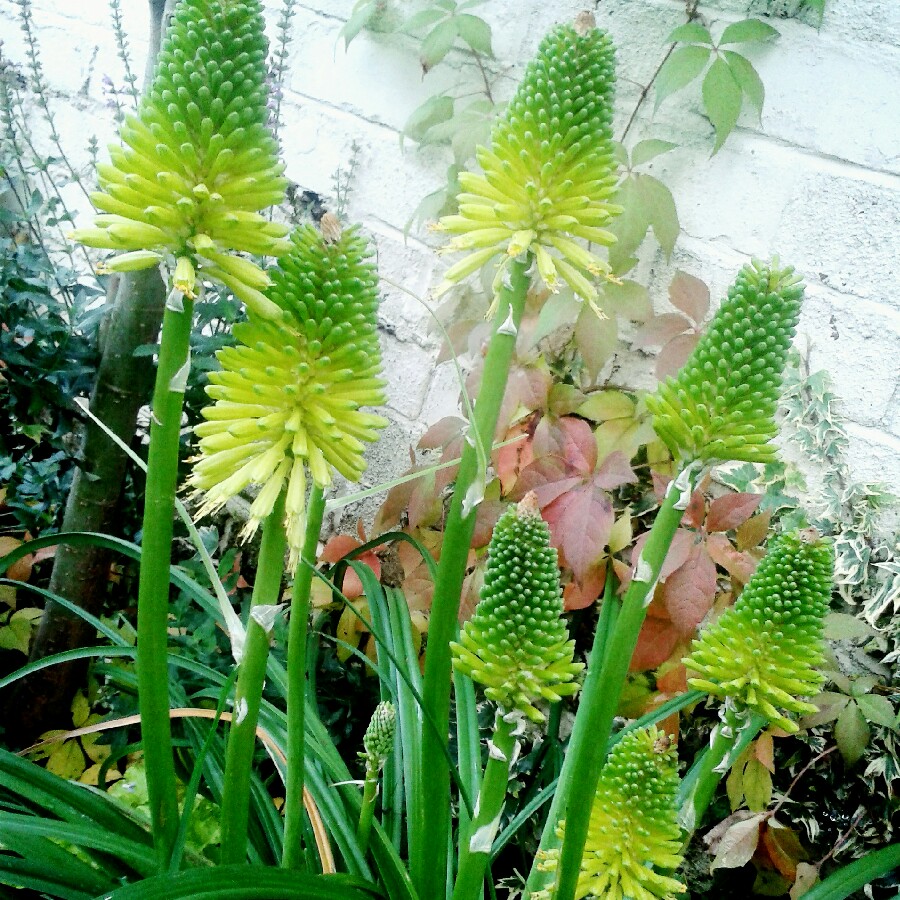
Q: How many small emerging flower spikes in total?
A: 1